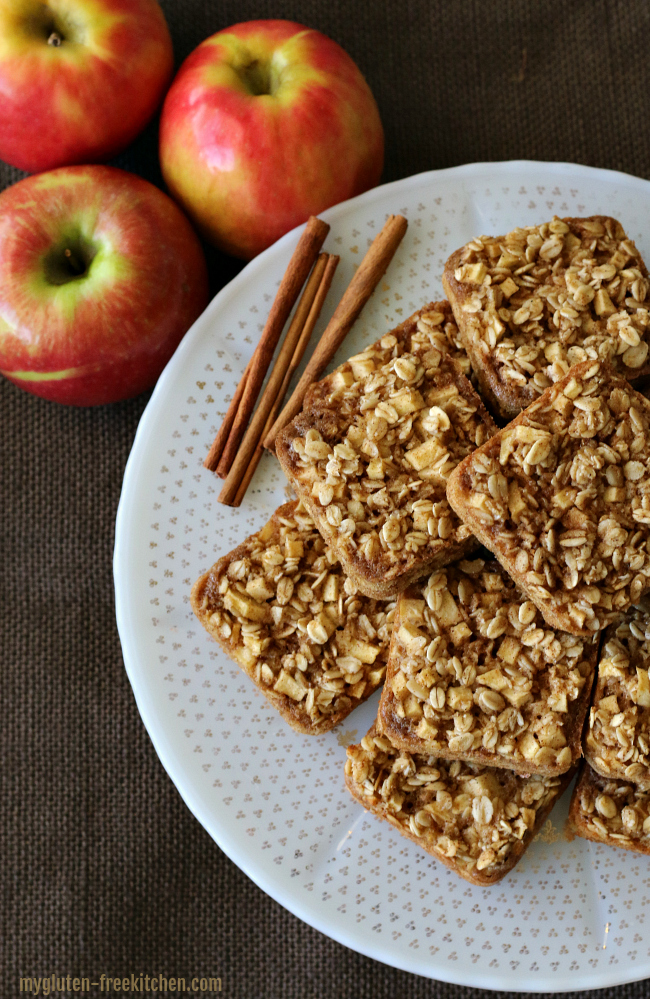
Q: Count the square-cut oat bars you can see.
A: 9